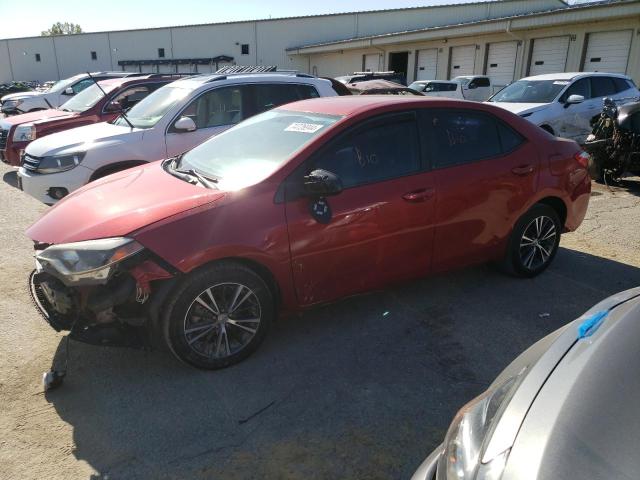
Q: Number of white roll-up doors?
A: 6